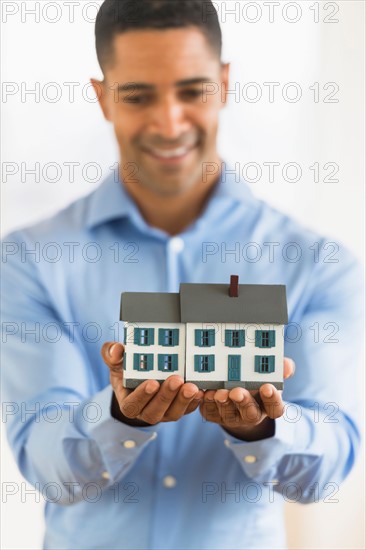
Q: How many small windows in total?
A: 9